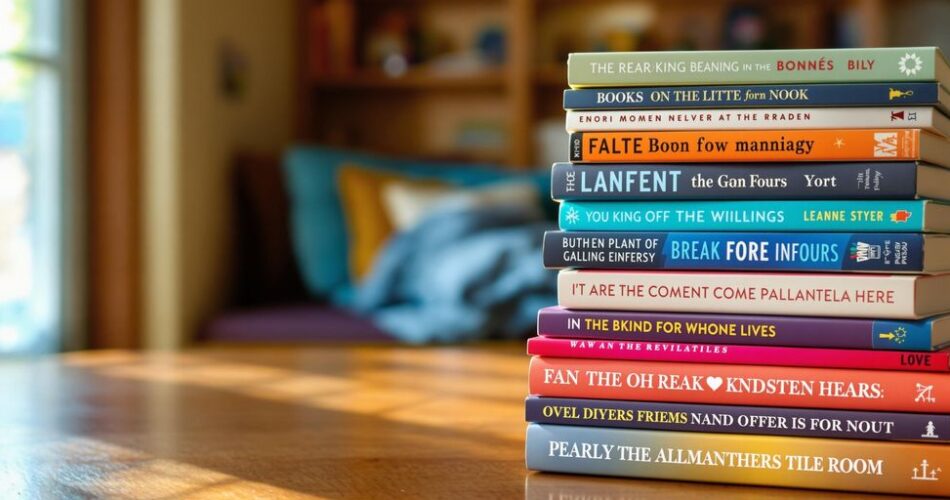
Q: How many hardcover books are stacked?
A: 13